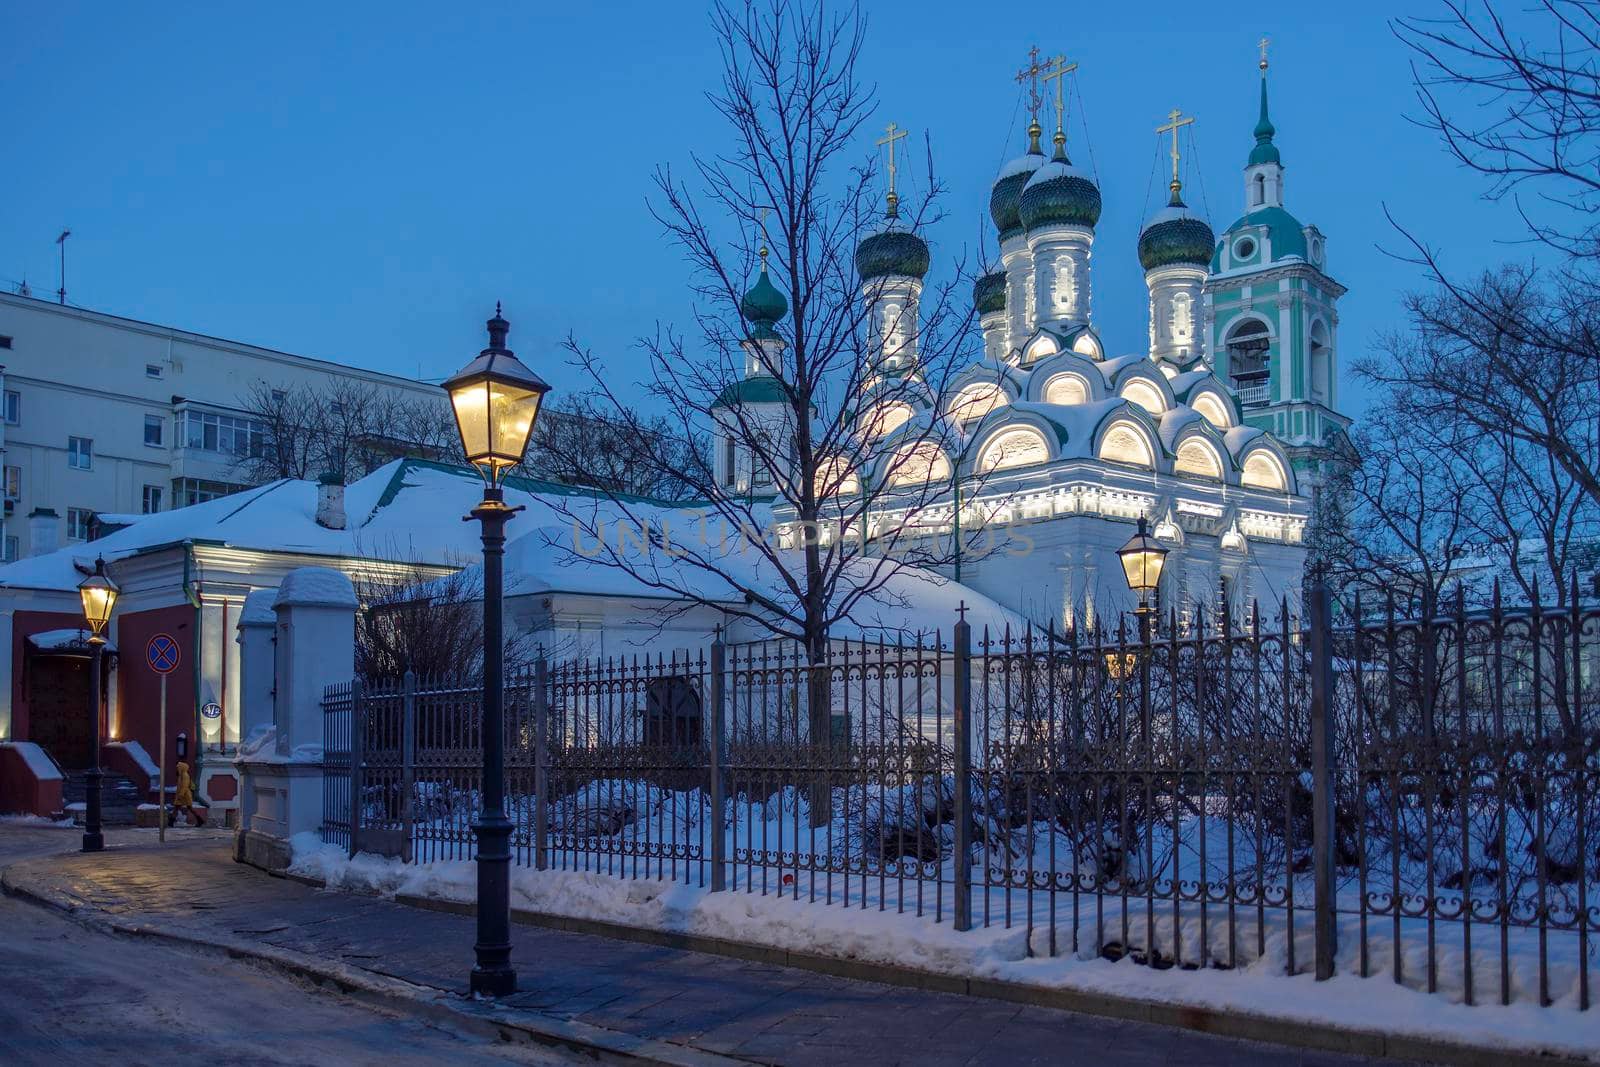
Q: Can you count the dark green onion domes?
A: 5